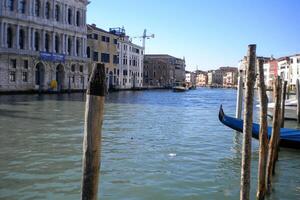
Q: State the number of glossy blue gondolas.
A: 1